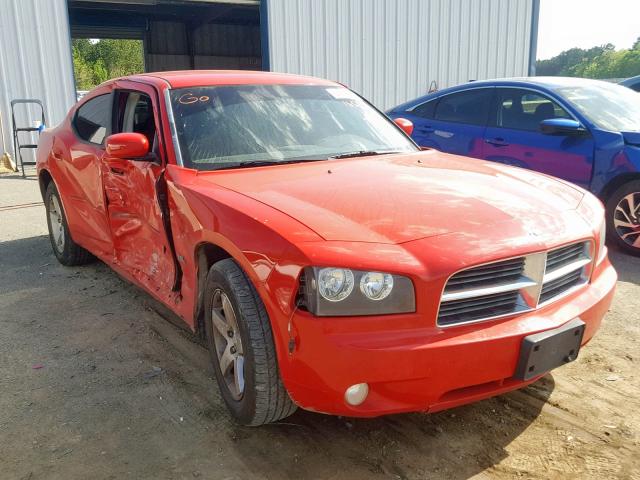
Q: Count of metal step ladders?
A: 1